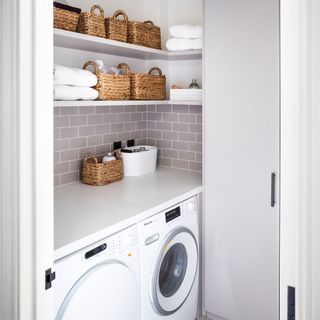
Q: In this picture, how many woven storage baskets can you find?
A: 7